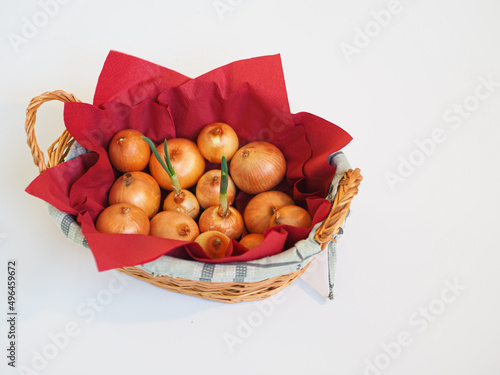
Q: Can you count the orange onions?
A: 14